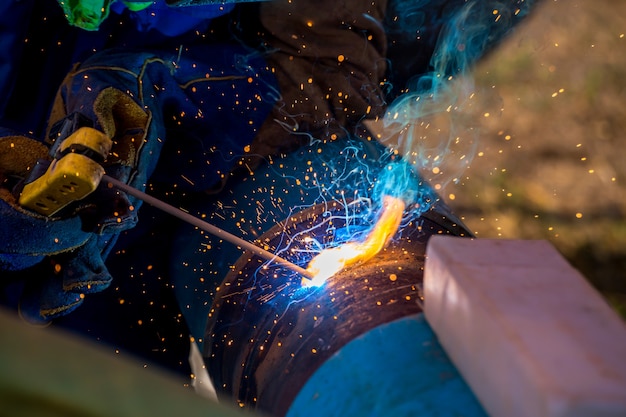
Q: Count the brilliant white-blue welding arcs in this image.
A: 1